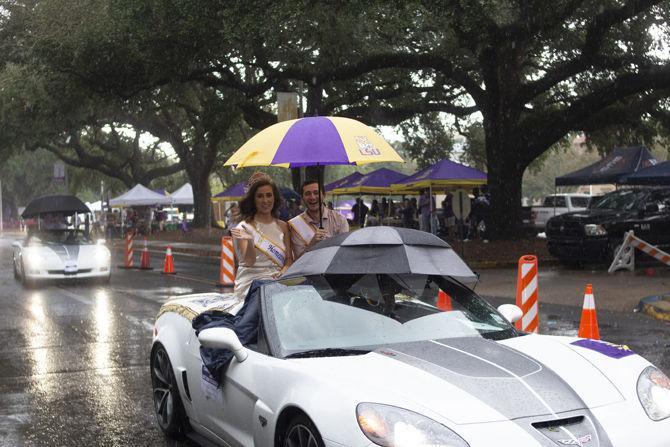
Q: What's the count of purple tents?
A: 4